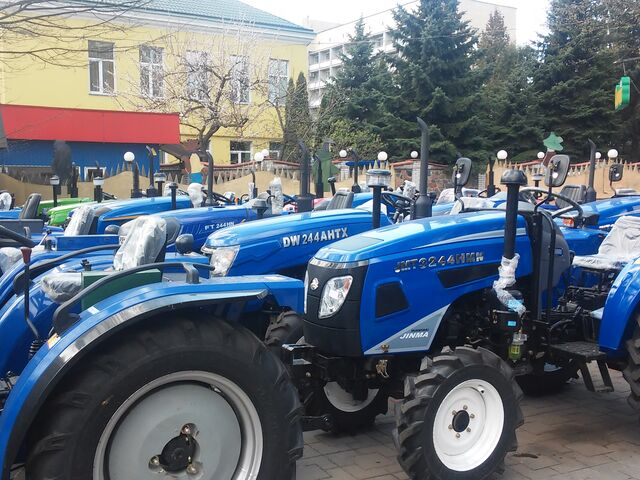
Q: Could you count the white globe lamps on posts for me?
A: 10